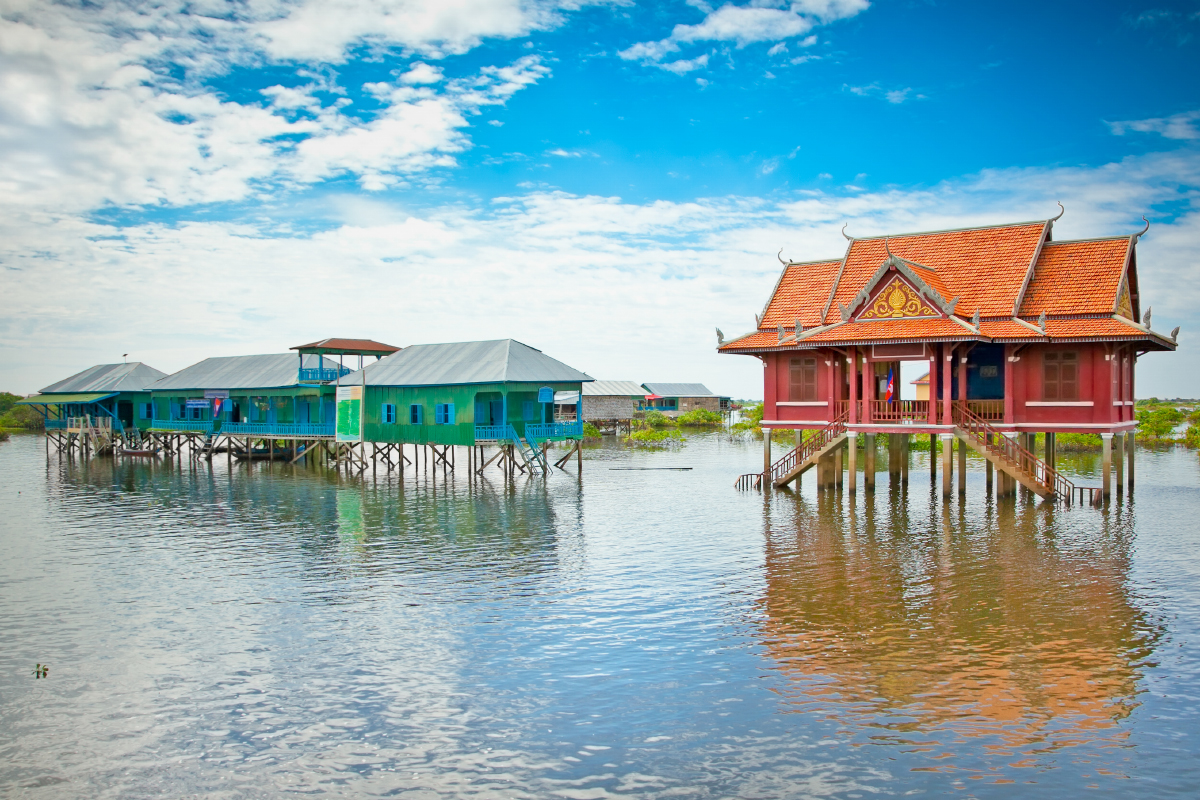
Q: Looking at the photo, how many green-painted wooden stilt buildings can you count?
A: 3